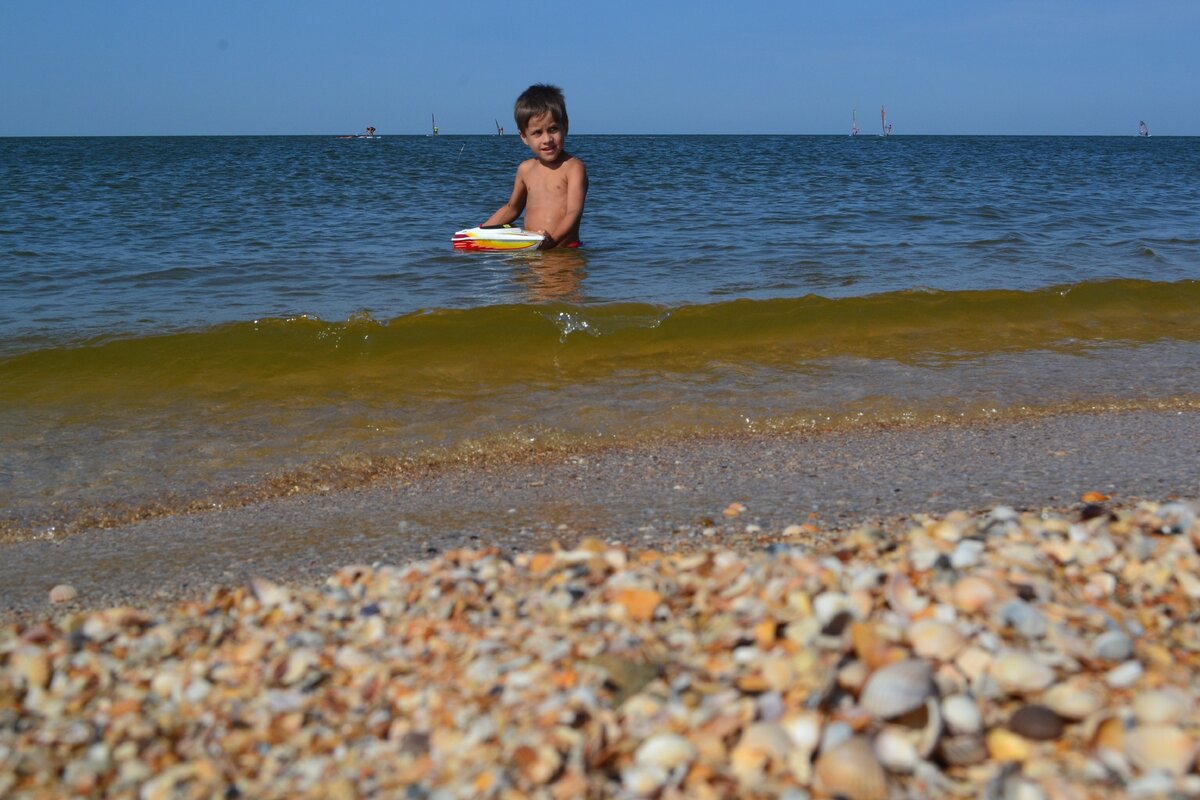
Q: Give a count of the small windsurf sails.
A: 5